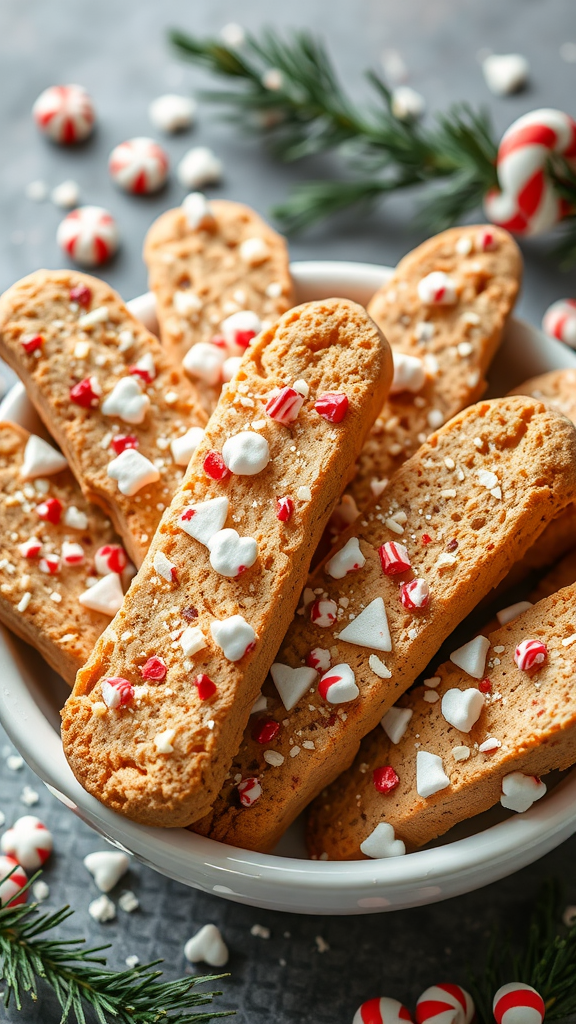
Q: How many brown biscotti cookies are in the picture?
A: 8